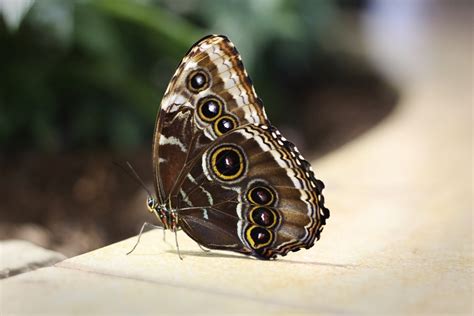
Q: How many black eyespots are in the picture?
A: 7